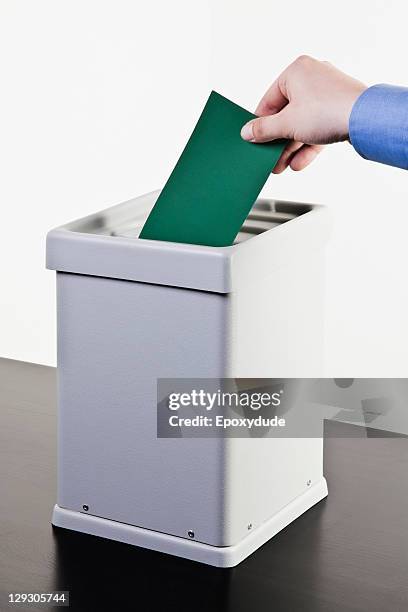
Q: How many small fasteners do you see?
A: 4